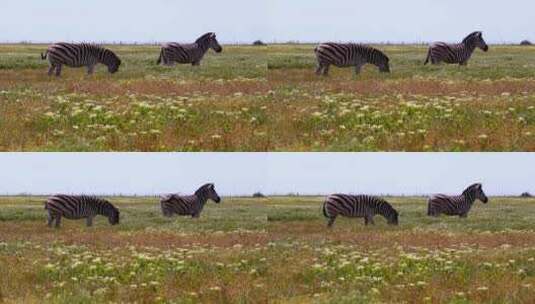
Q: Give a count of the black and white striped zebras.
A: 8